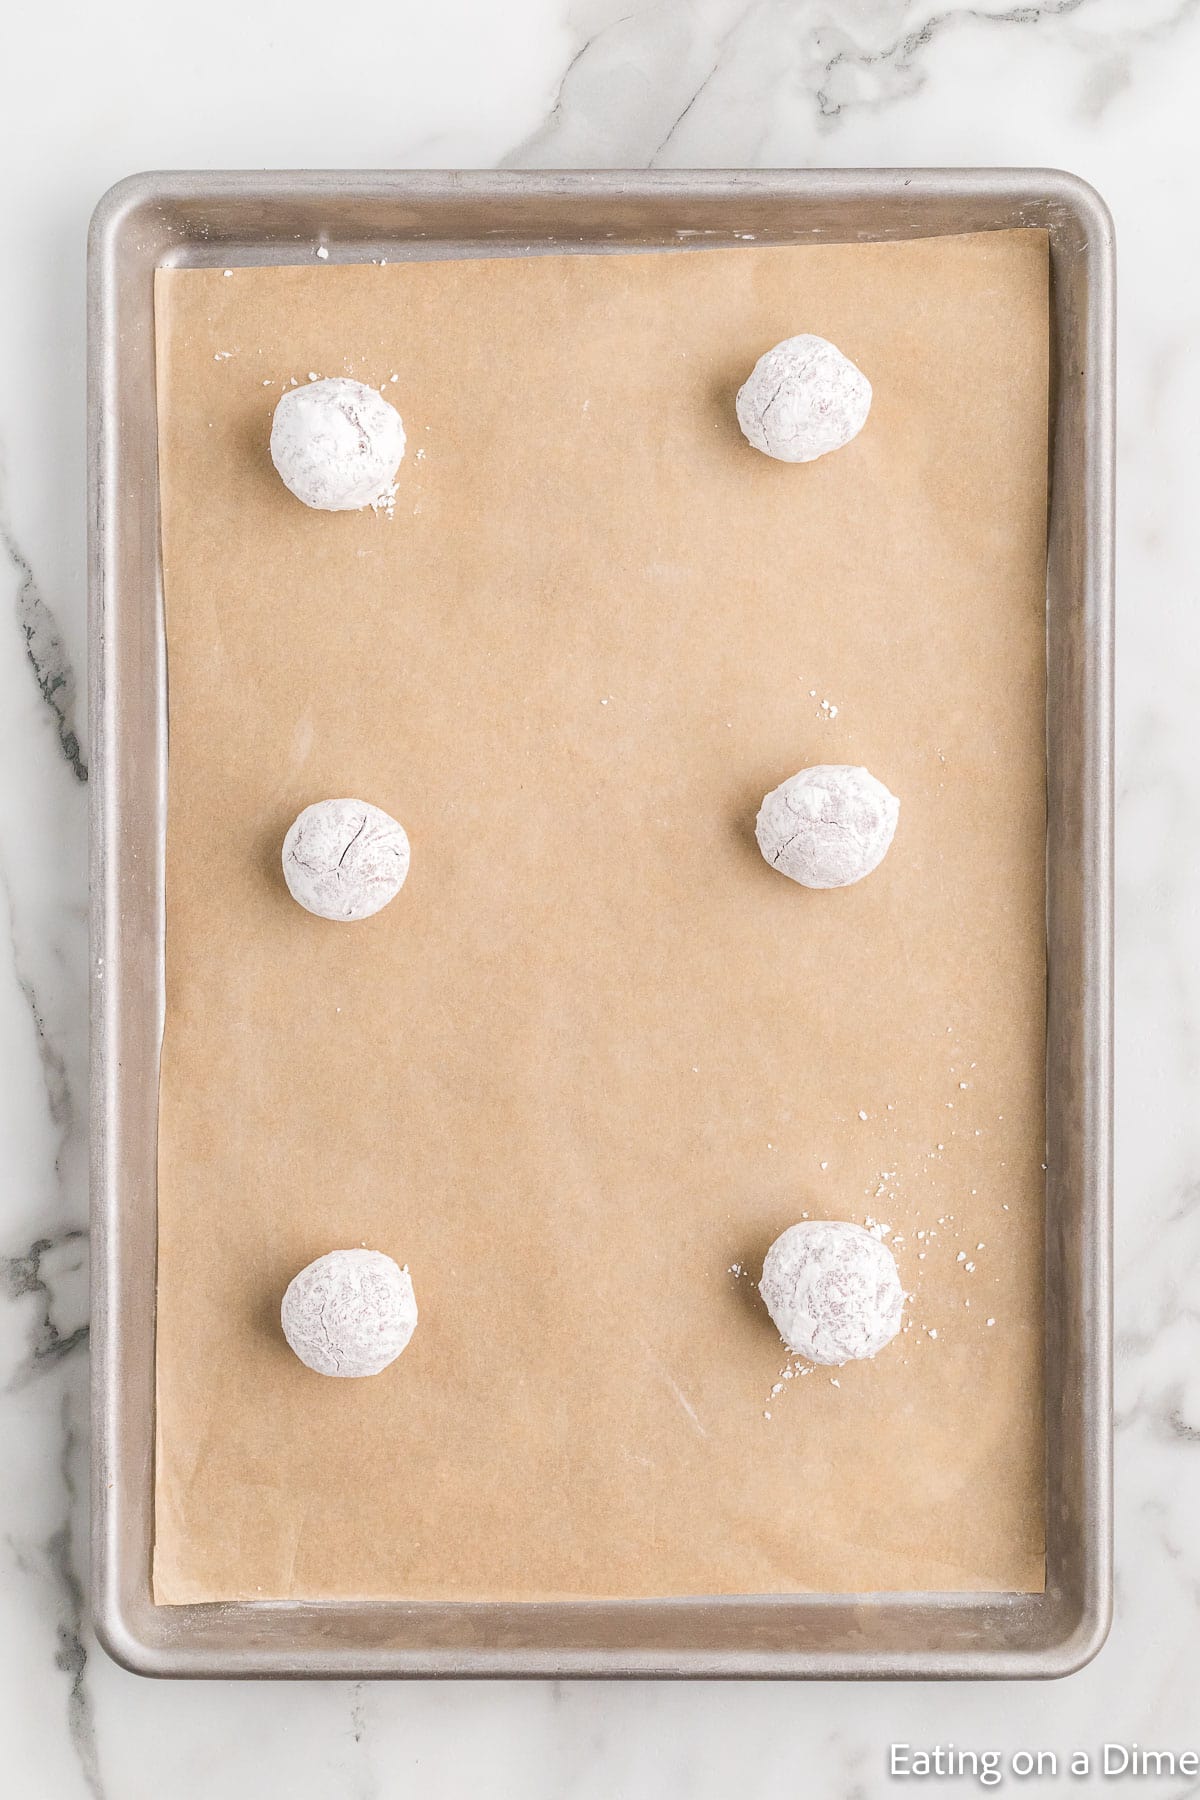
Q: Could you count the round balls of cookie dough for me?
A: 6